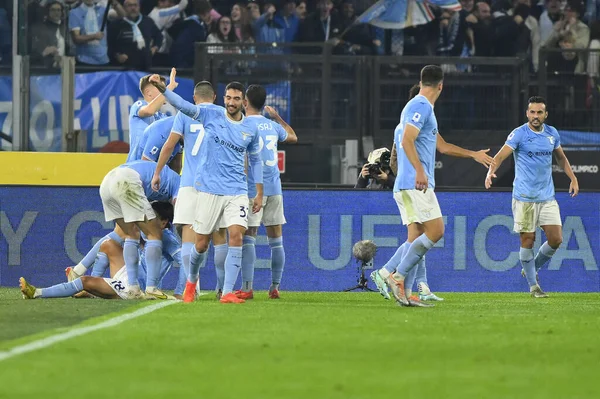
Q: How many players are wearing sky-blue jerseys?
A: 10